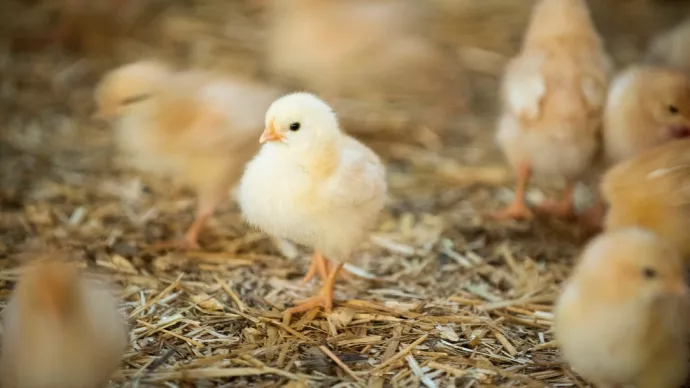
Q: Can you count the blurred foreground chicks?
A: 2